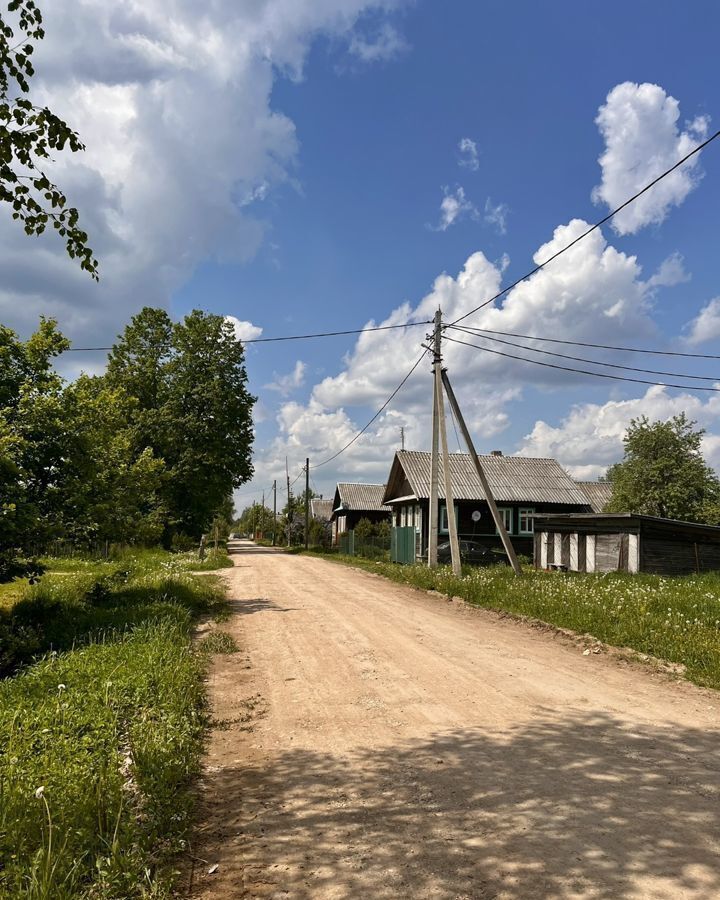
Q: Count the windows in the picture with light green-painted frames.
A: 3